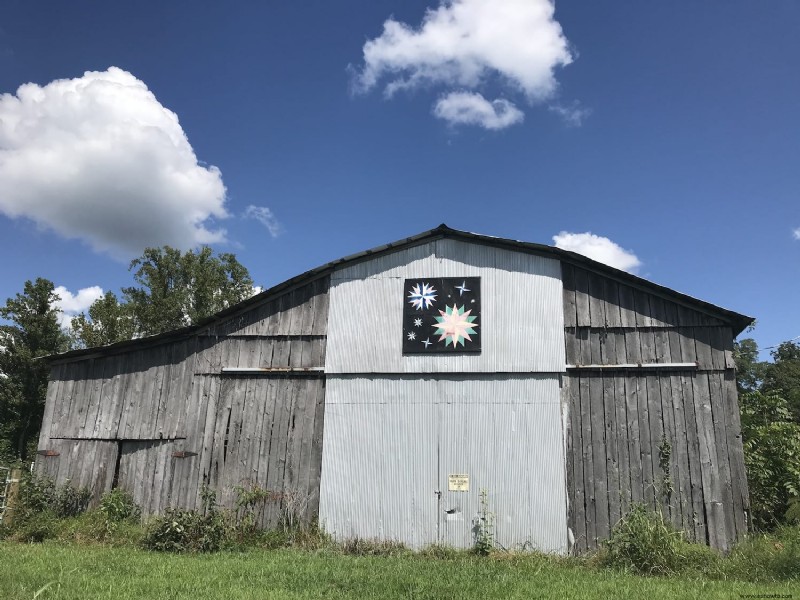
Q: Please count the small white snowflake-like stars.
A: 2